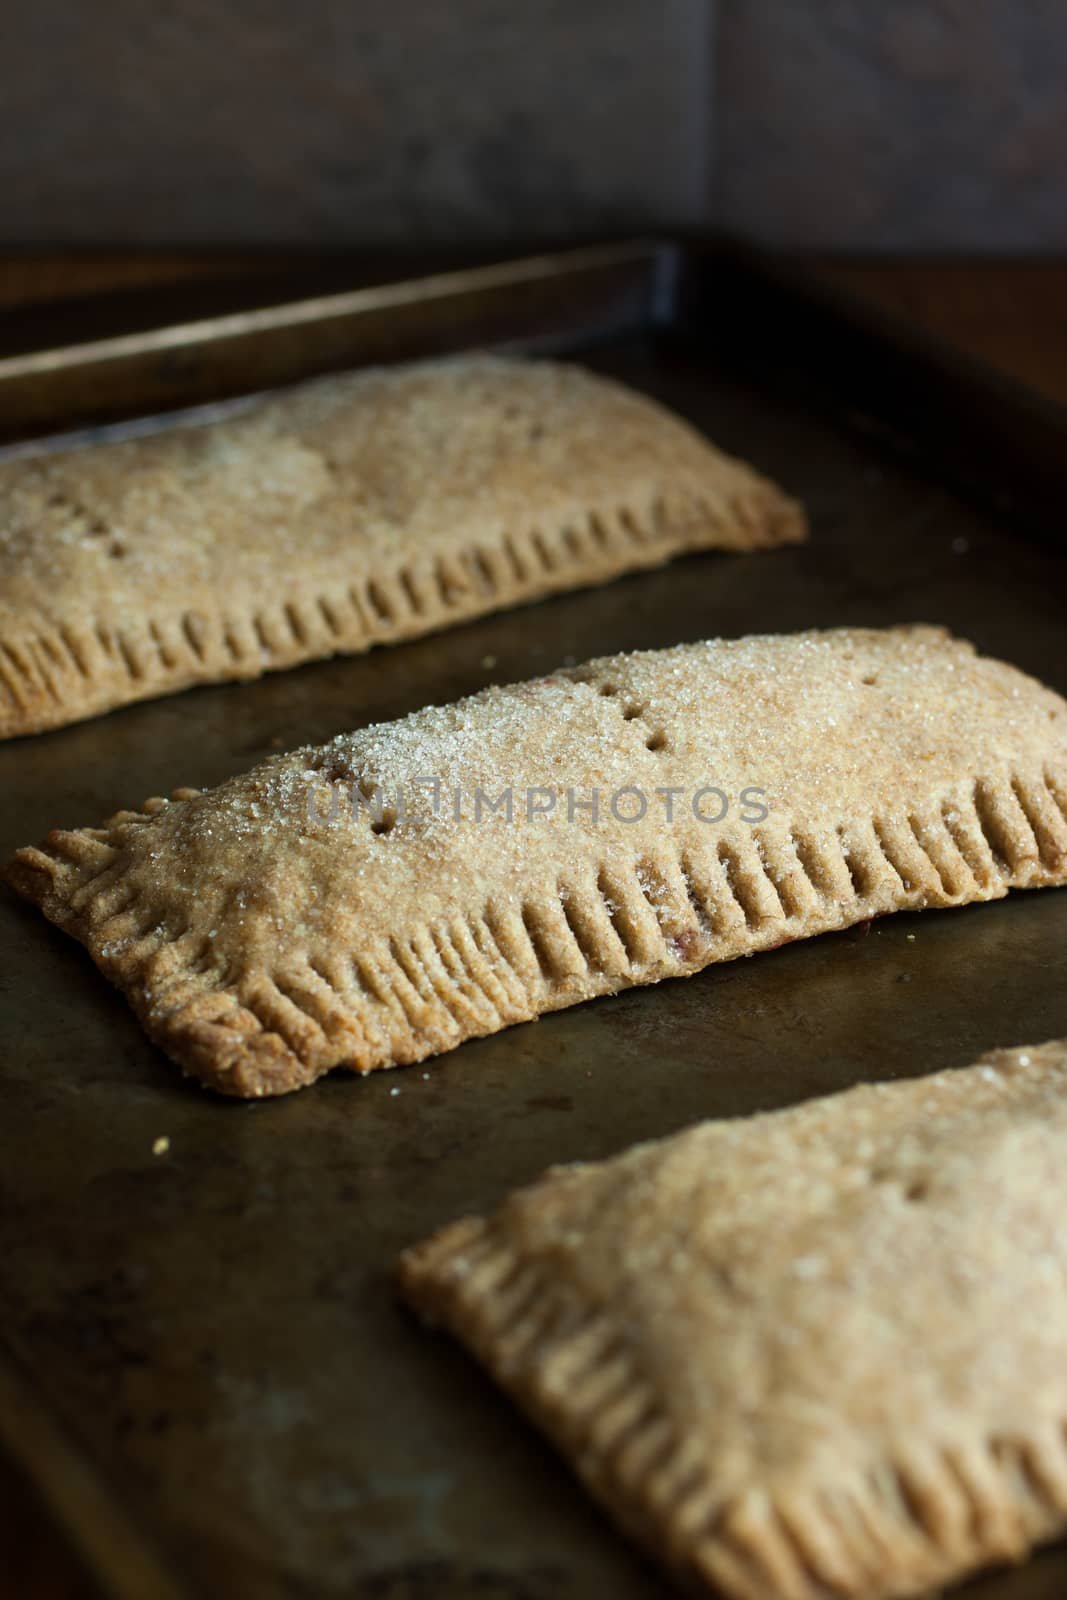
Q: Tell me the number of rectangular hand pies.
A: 3